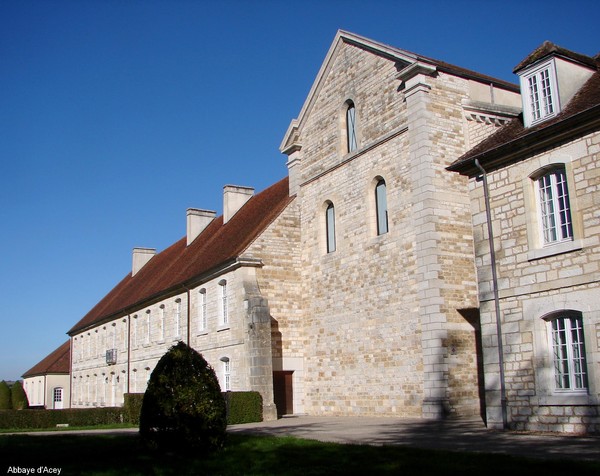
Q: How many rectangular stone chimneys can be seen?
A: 3